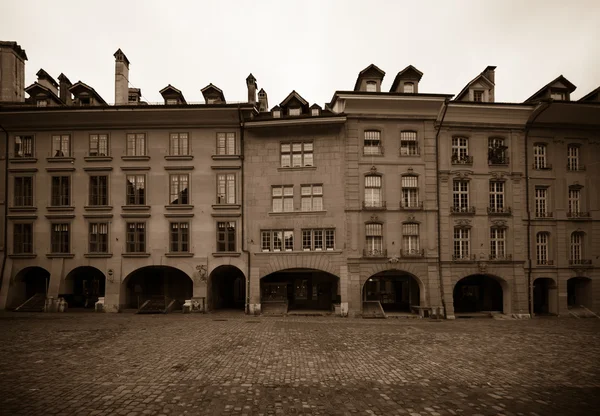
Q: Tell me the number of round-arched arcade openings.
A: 9